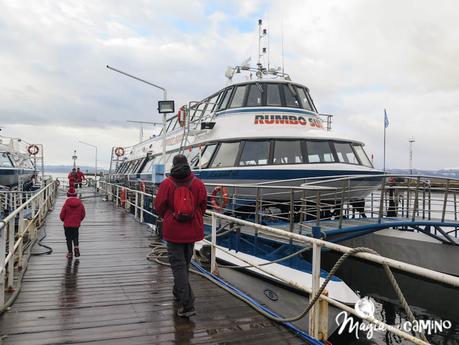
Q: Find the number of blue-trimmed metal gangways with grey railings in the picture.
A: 1